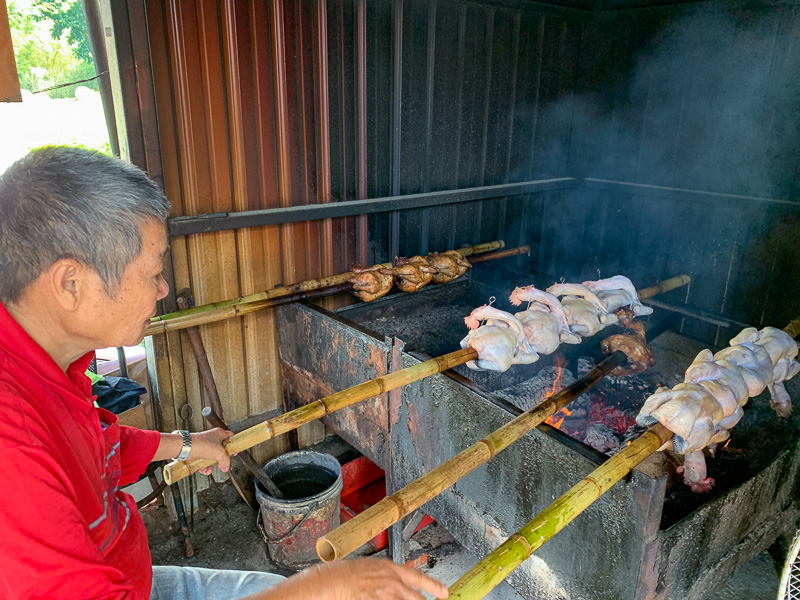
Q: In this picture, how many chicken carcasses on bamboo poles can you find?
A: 12